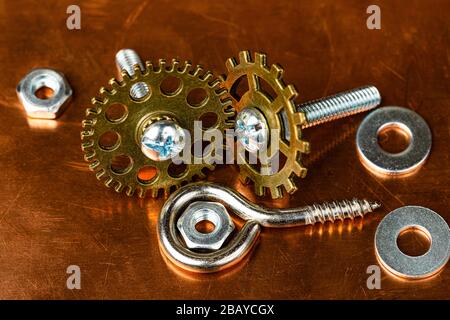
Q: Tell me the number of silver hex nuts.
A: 2